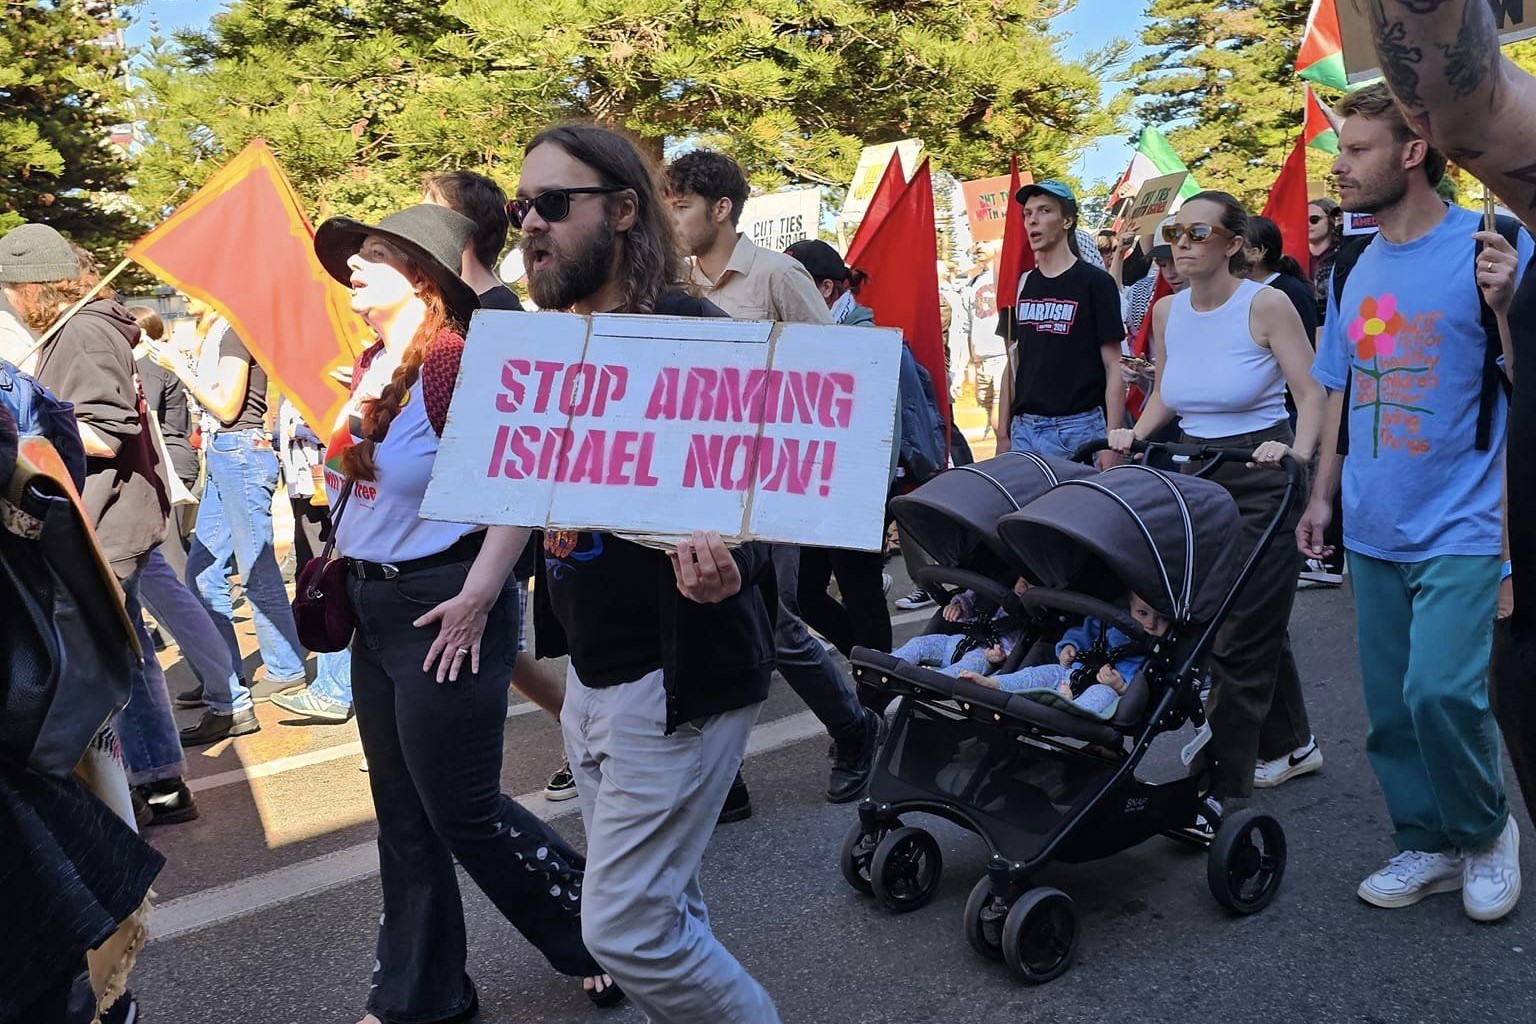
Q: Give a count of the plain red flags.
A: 4